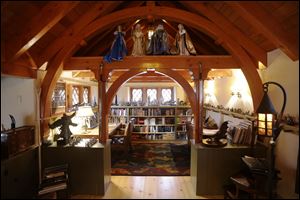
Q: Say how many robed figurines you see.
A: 4